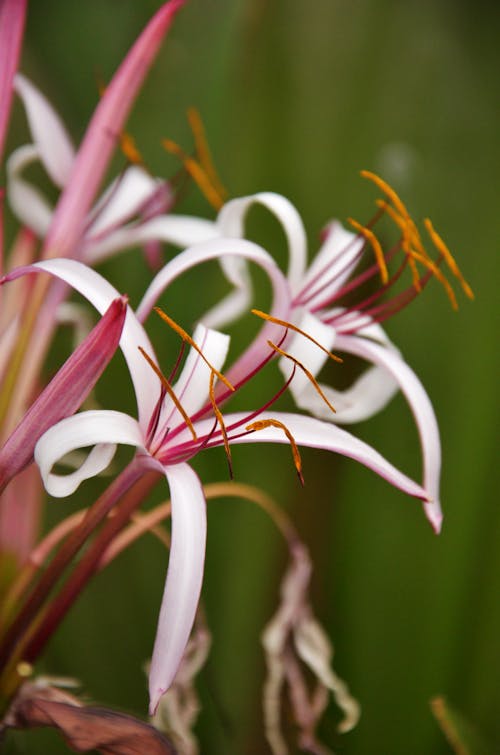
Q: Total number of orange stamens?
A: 15